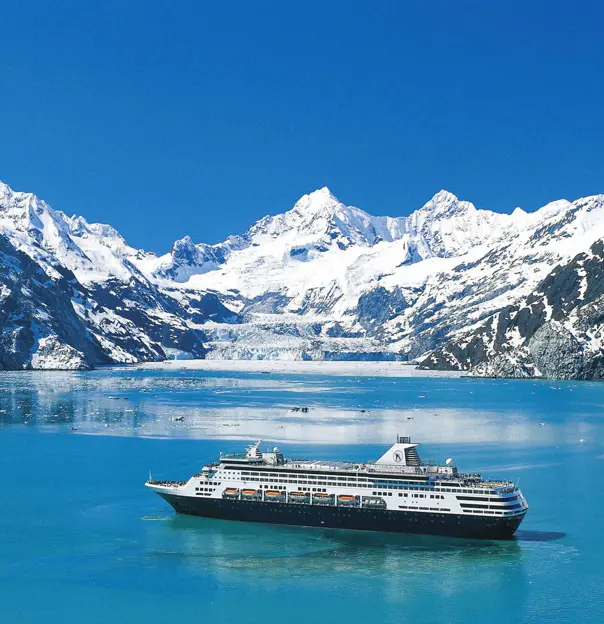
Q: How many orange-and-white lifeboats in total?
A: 6